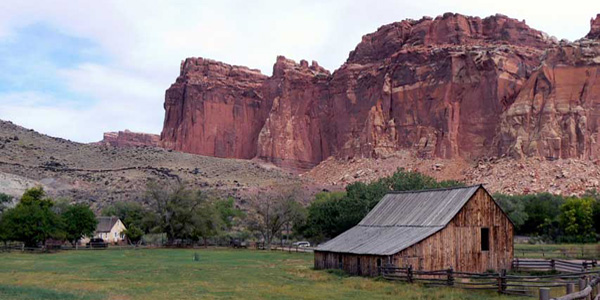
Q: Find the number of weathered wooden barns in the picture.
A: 1